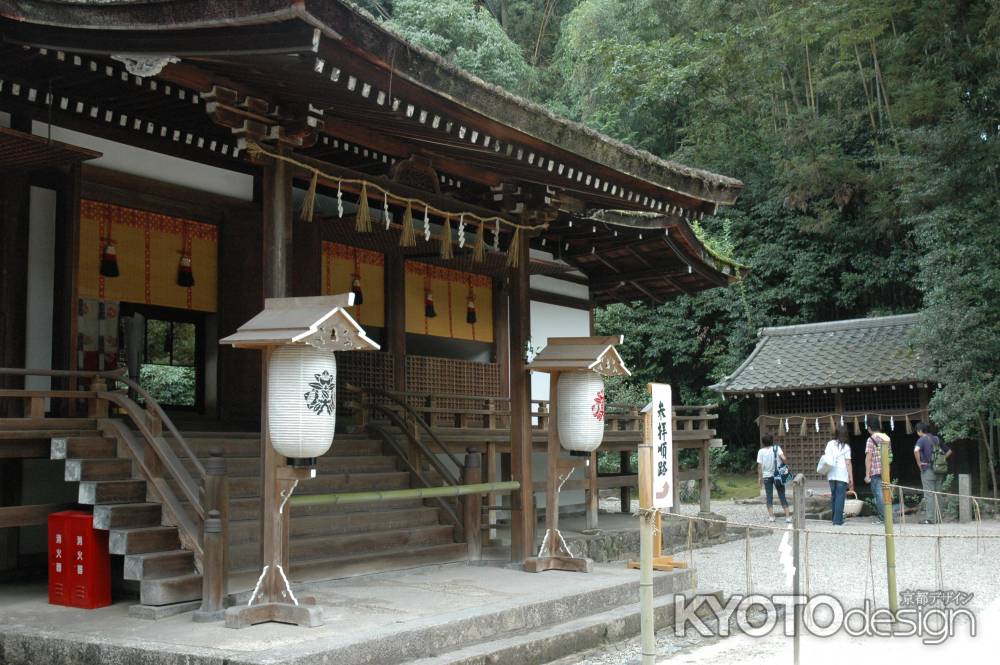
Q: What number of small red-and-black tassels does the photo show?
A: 5